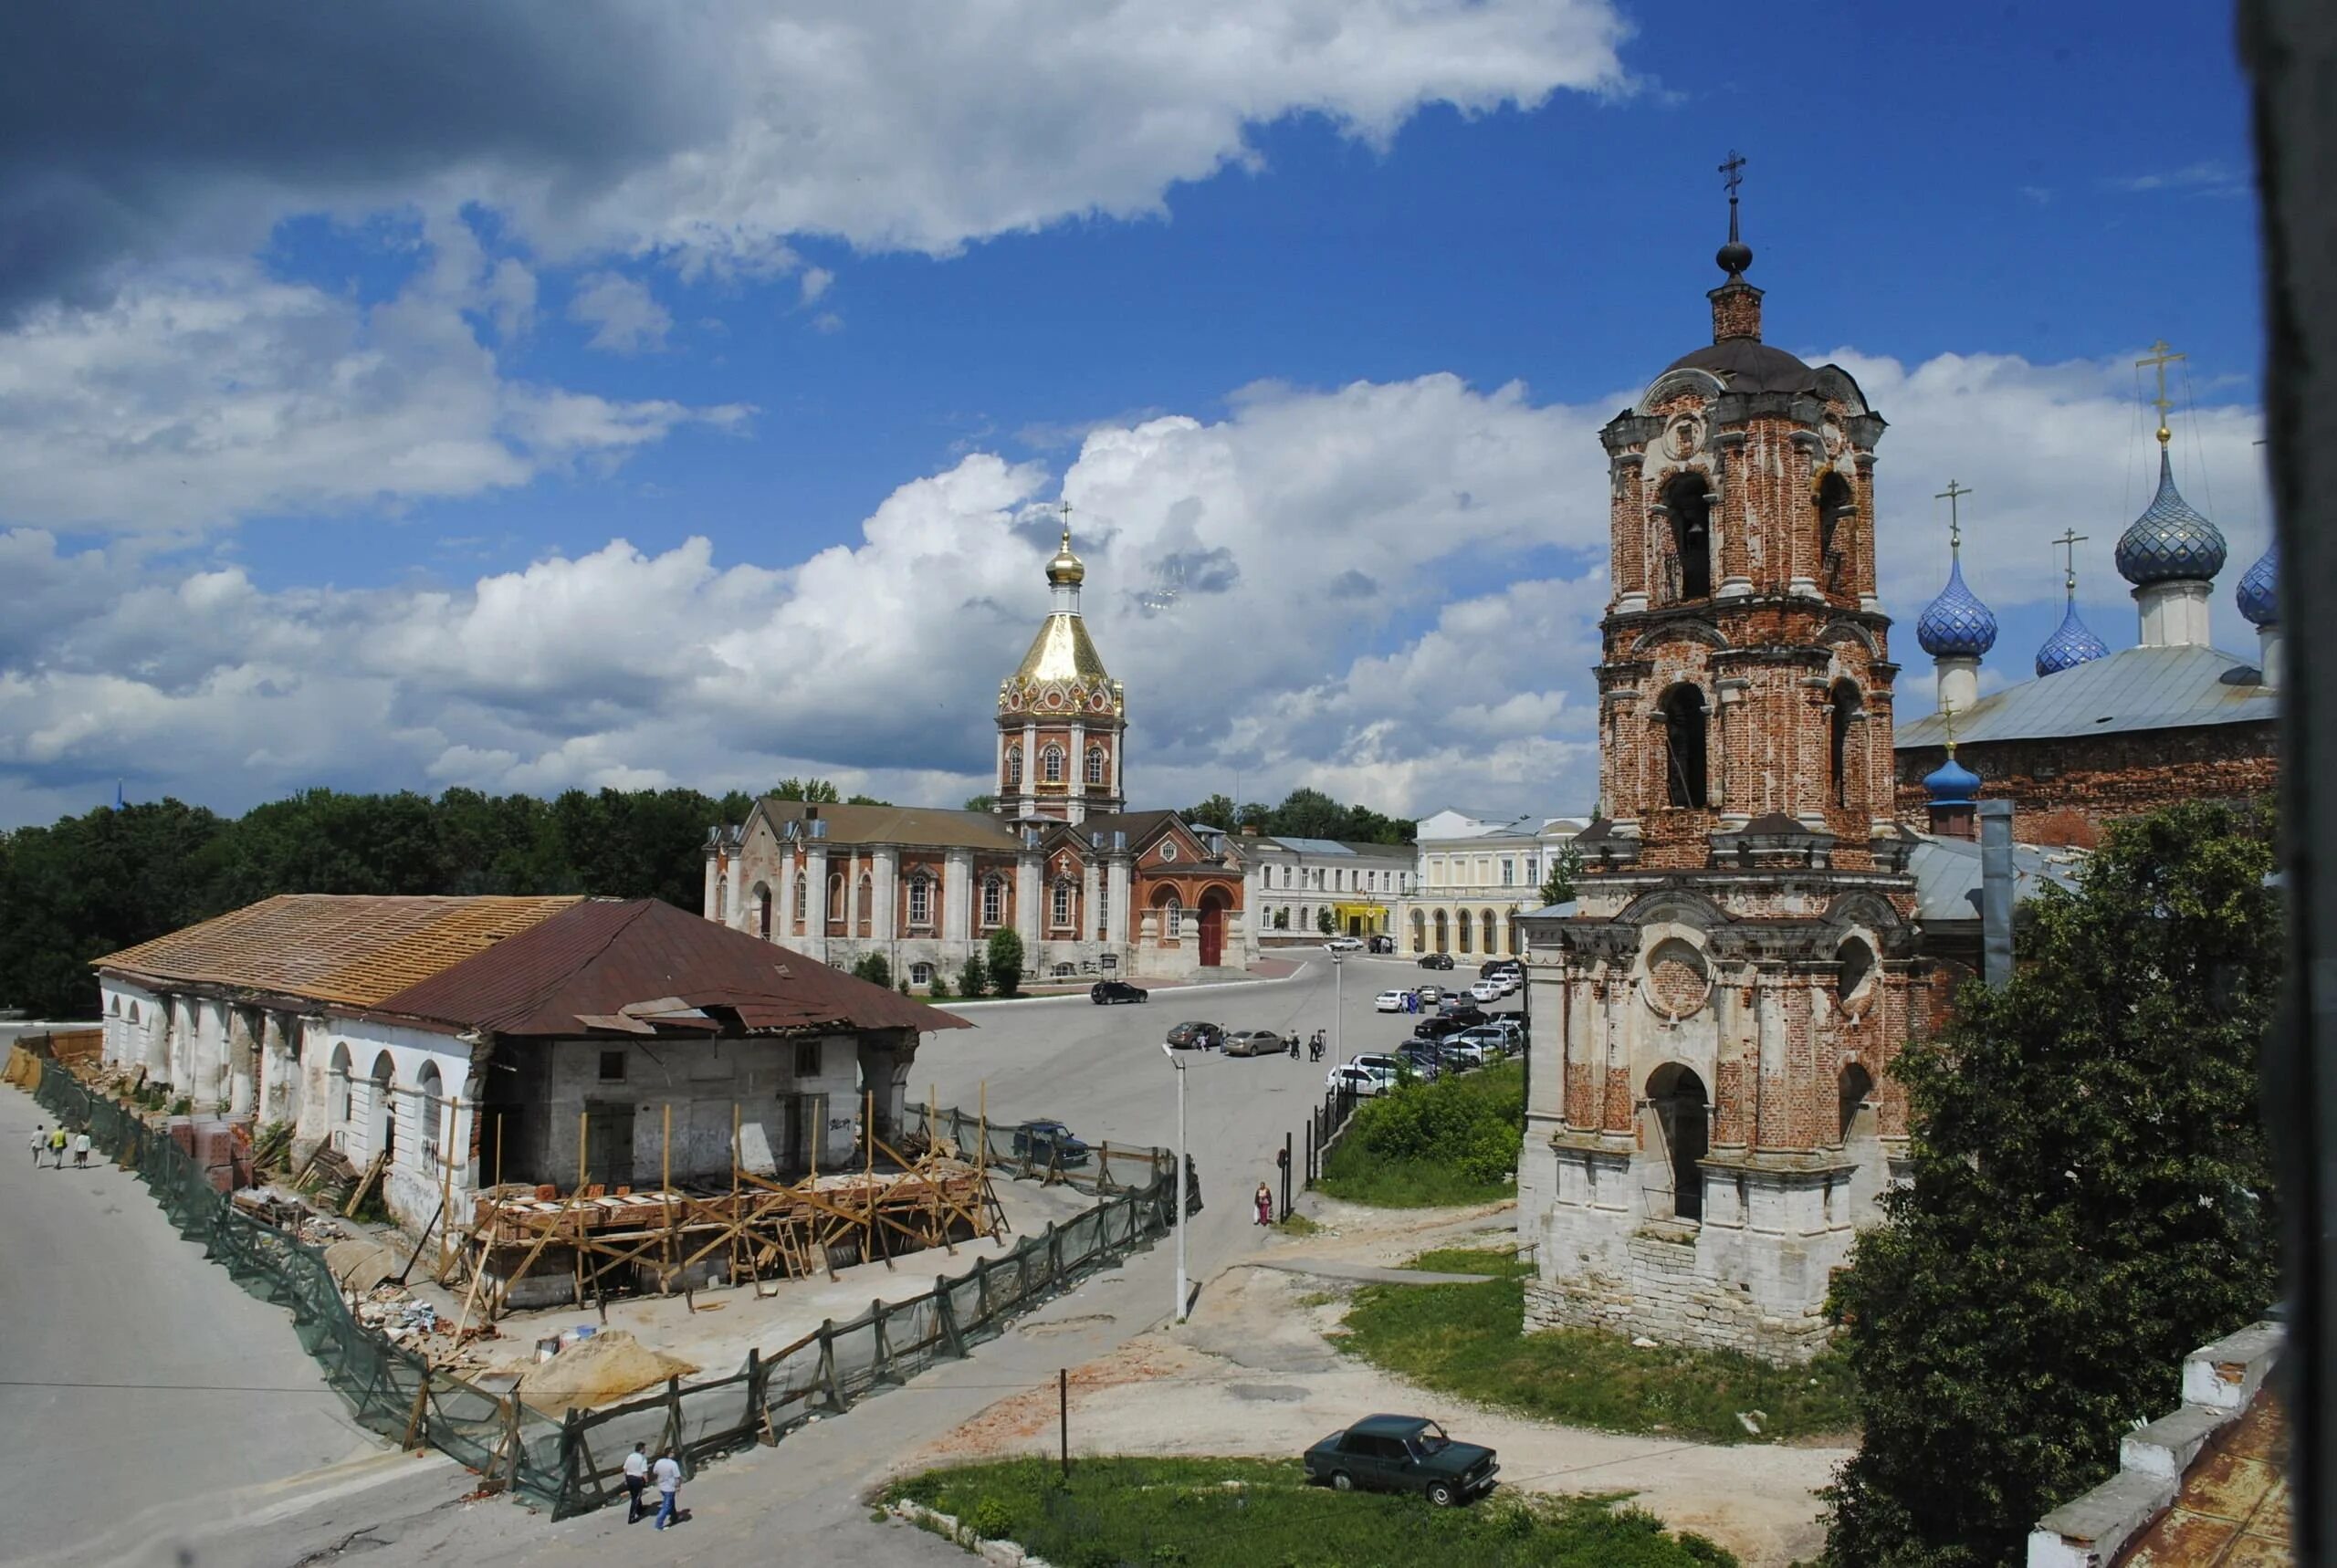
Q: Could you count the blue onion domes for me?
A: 5